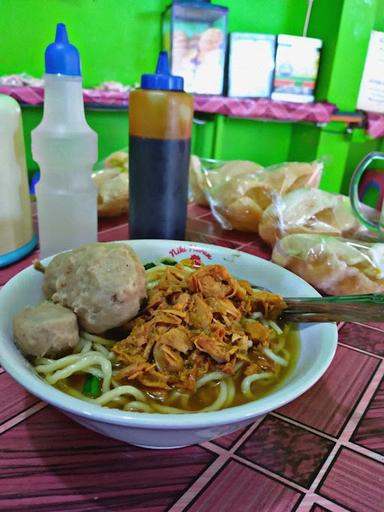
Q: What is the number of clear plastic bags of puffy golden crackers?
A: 4